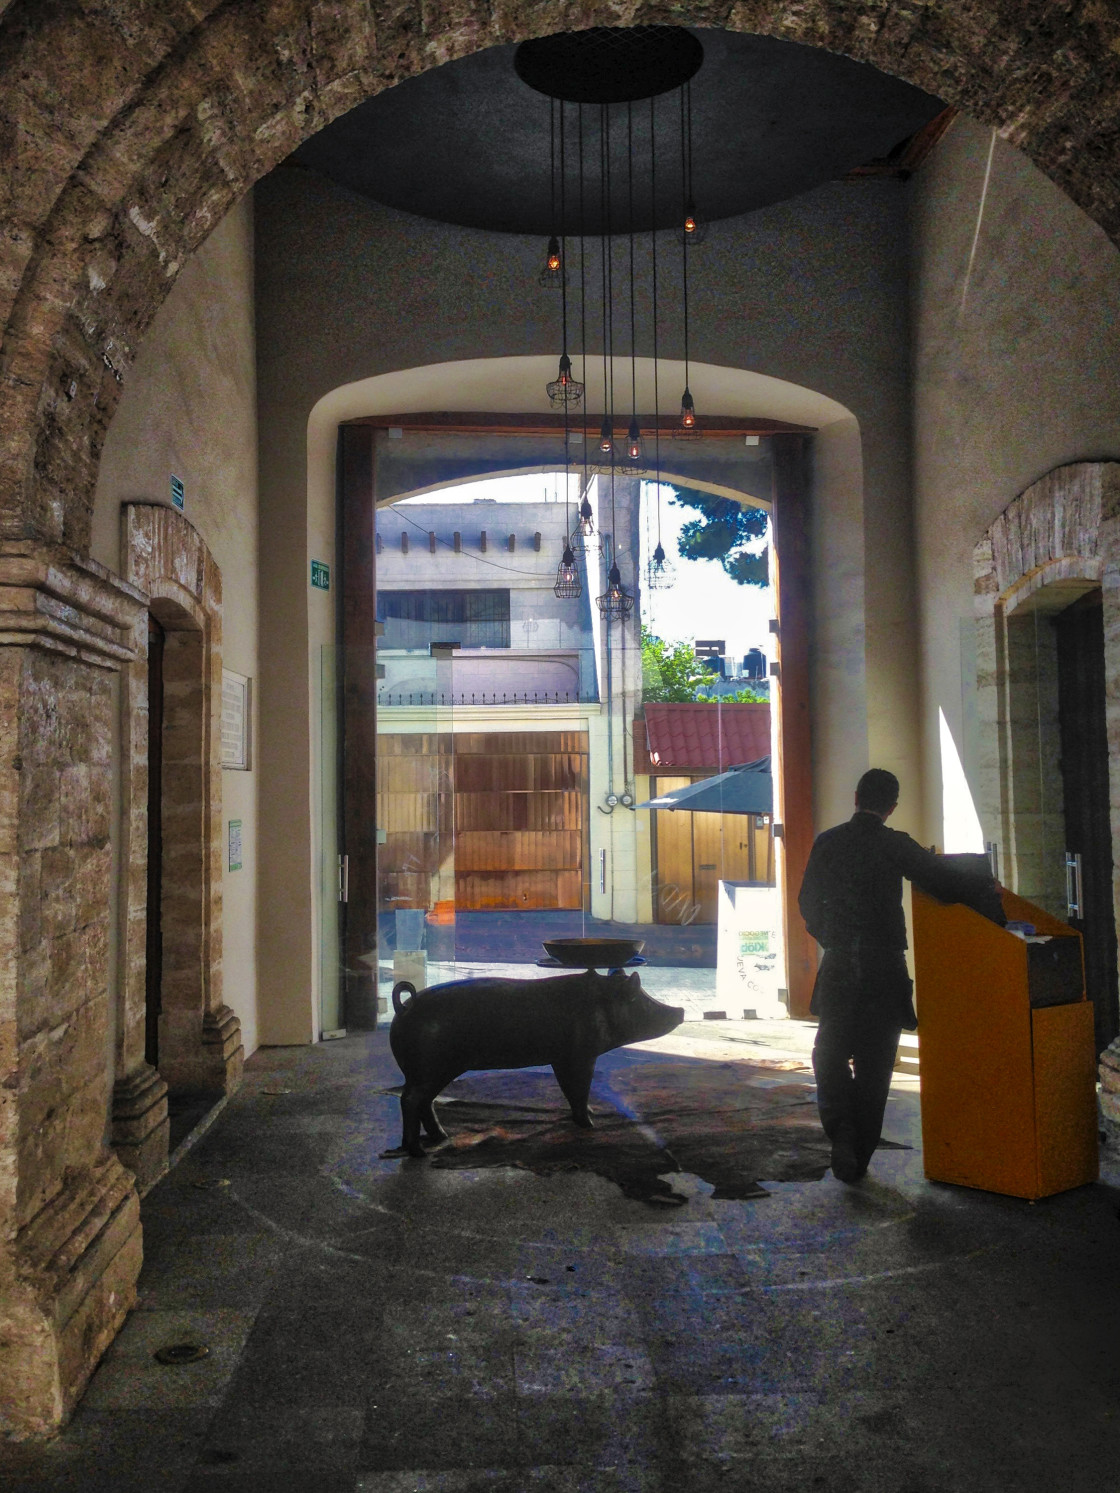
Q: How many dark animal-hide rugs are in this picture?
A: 1